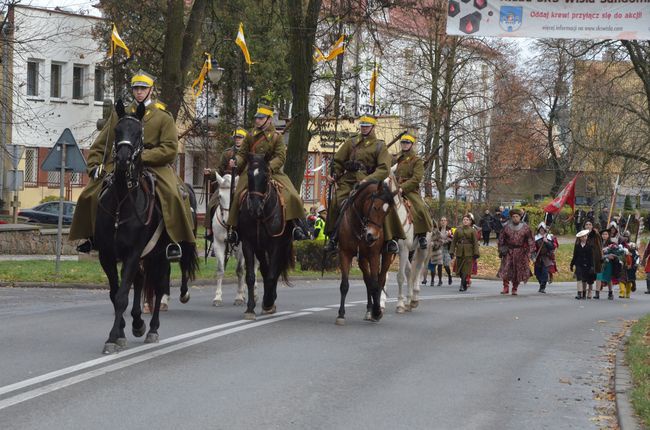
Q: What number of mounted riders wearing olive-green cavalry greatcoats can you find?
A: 5